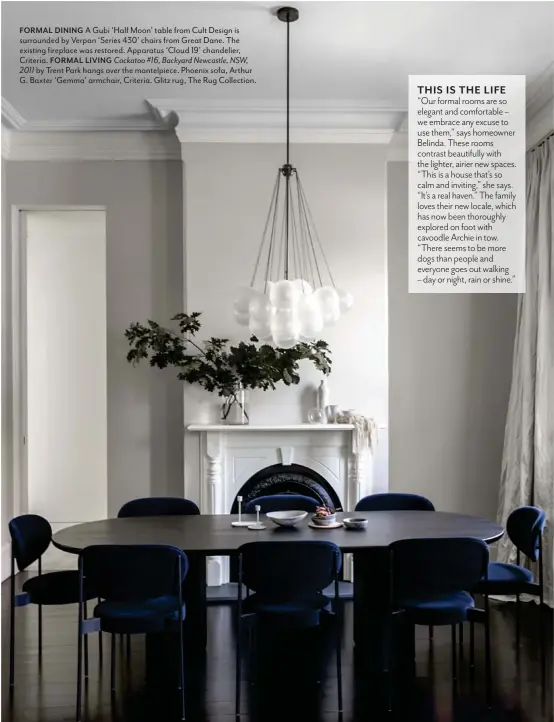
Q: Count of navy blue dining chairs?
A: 8